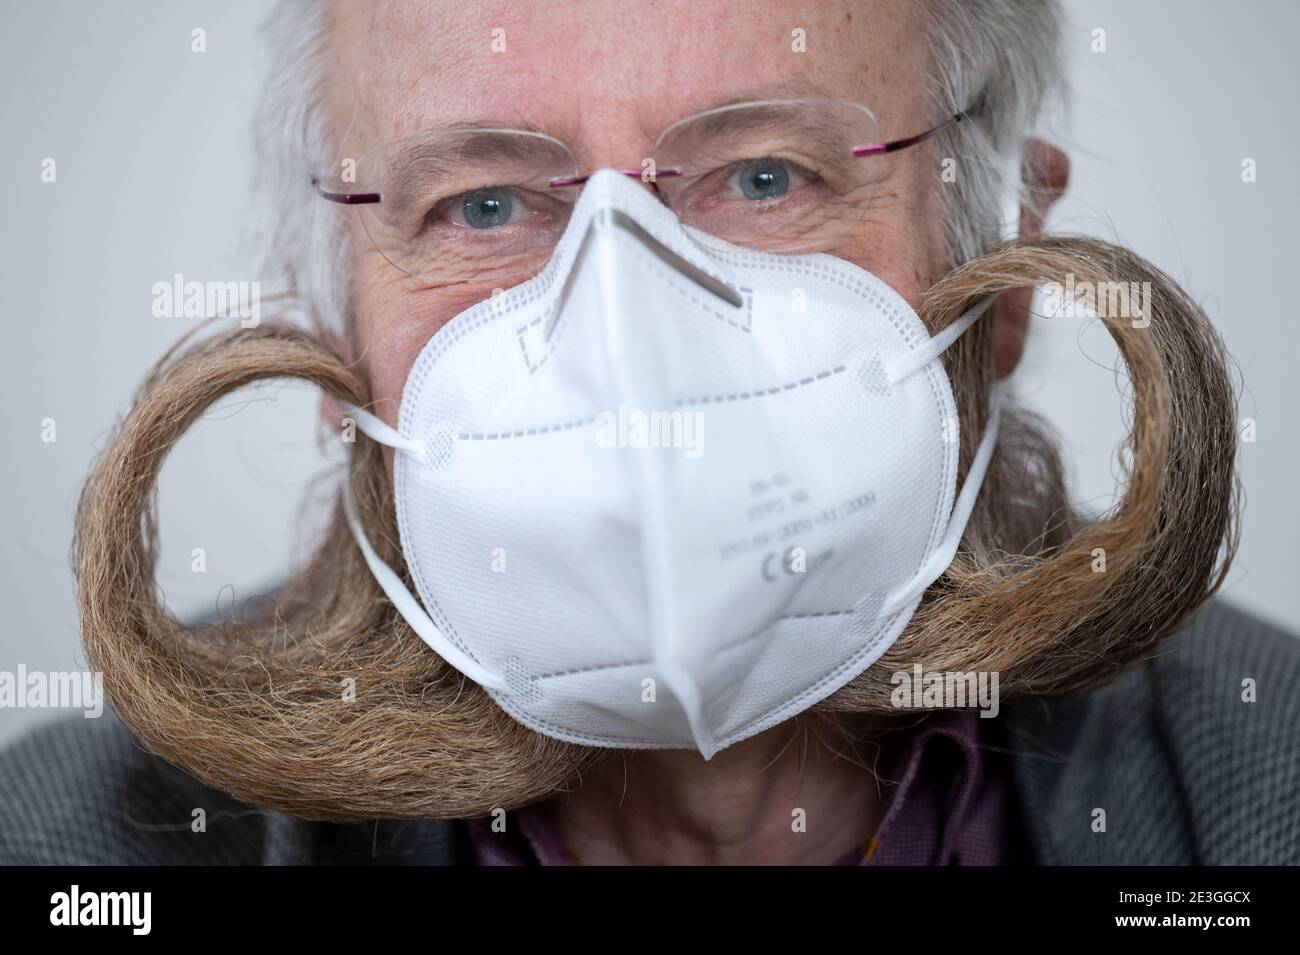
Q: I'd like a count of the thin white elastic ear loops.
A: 2